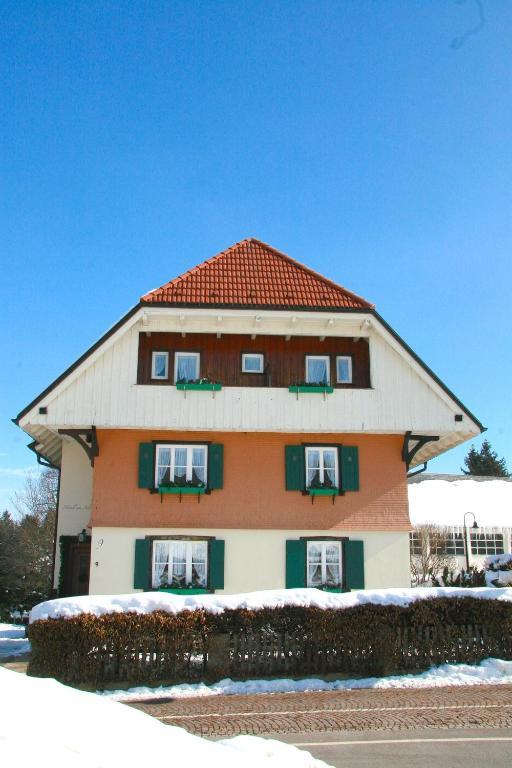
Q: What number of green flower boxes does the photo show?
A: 6